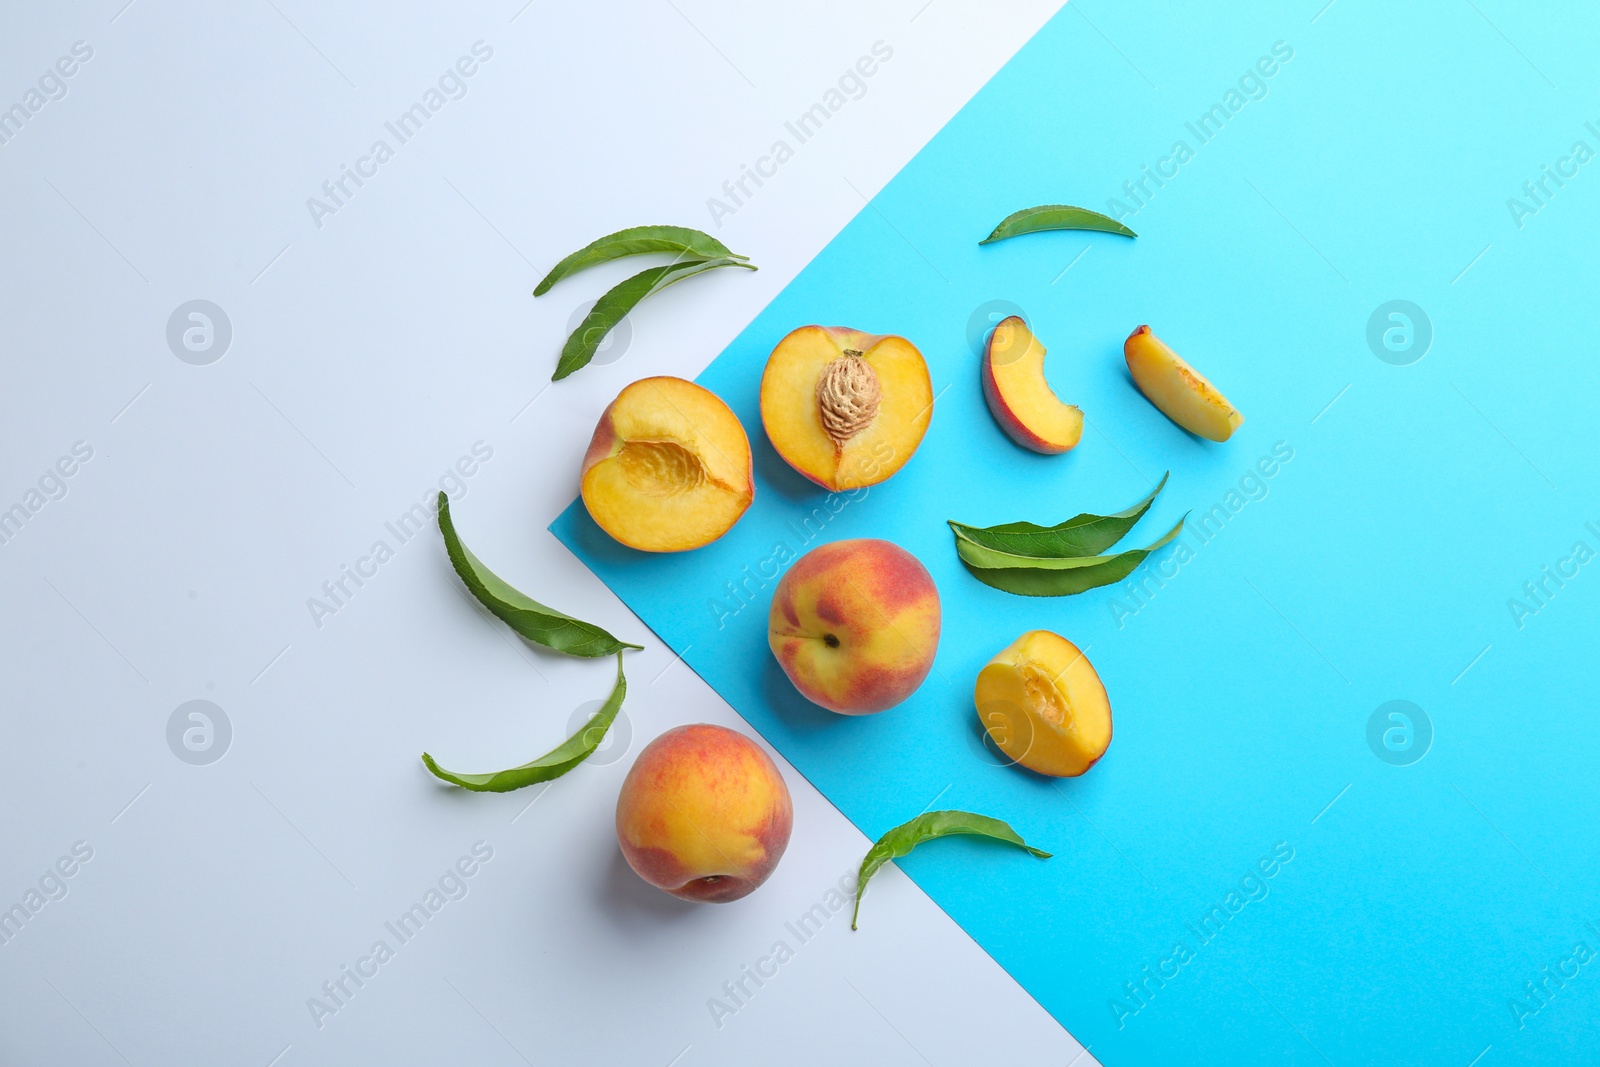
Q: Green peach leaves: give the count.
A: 8